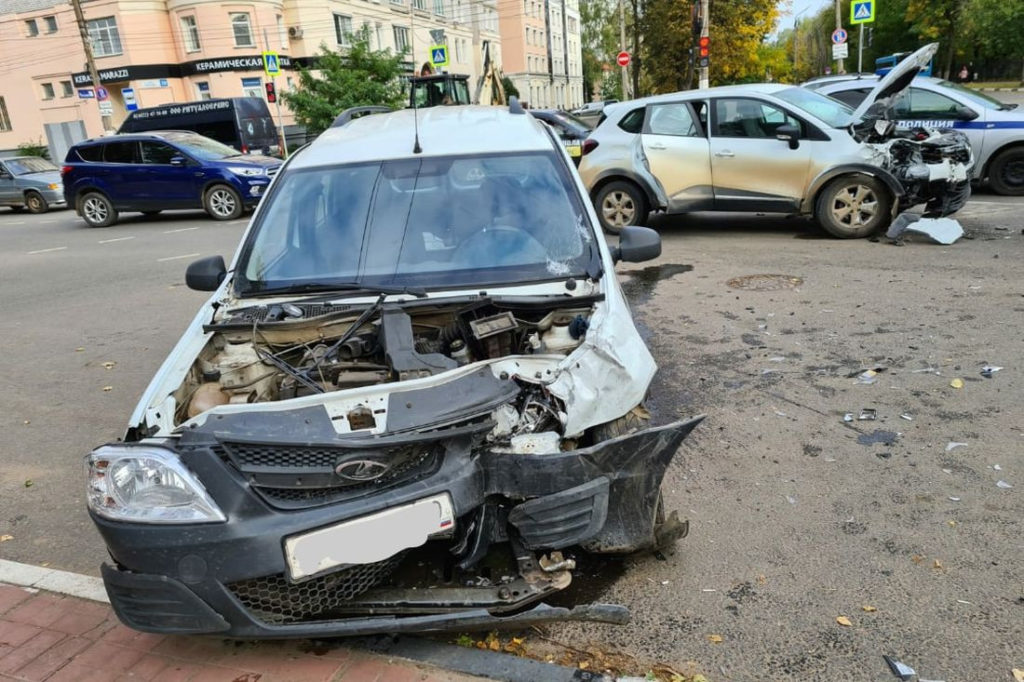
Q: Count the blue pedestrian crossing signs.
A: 3